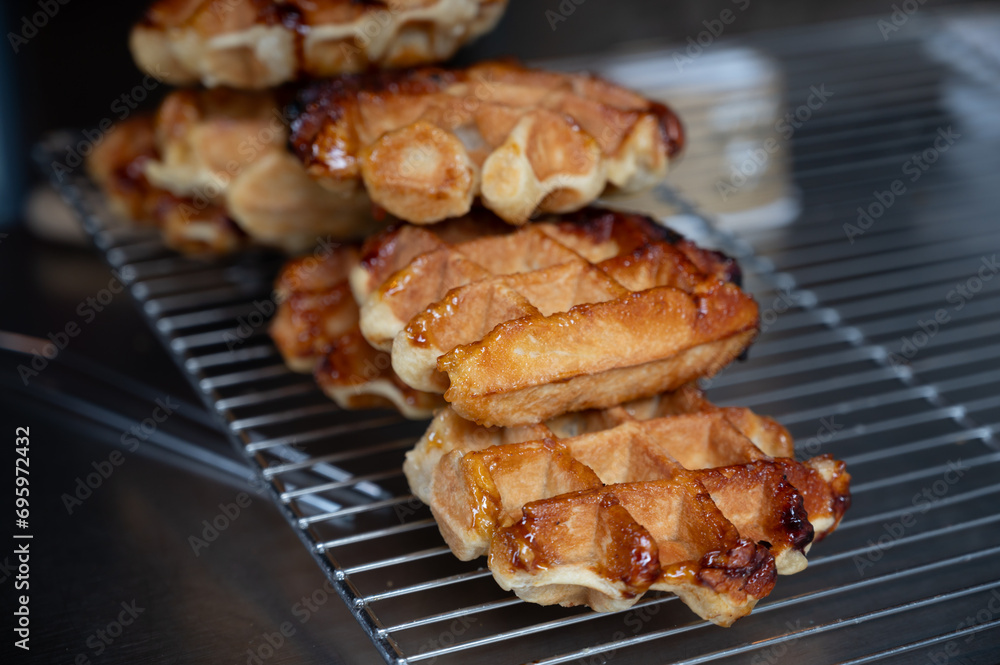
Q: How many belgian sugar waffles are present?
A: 7